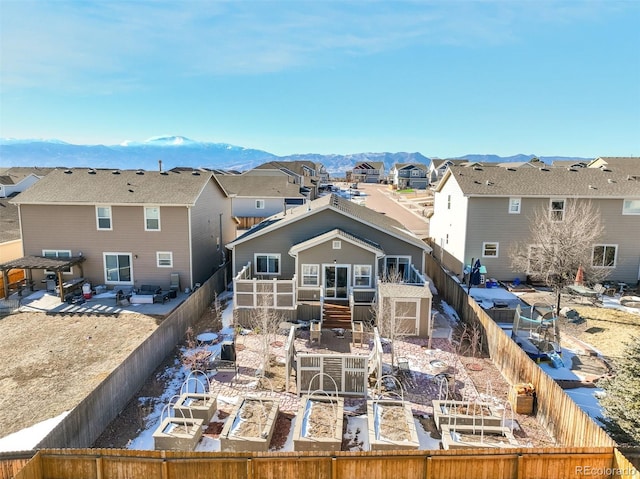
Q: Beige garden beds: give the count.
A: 7